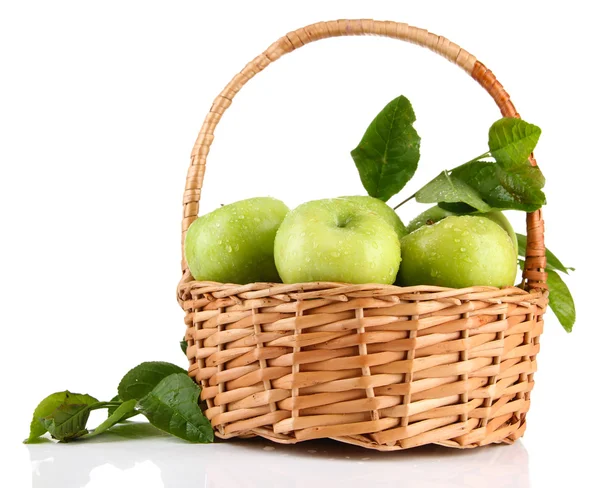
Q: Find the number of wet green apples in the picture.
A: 5